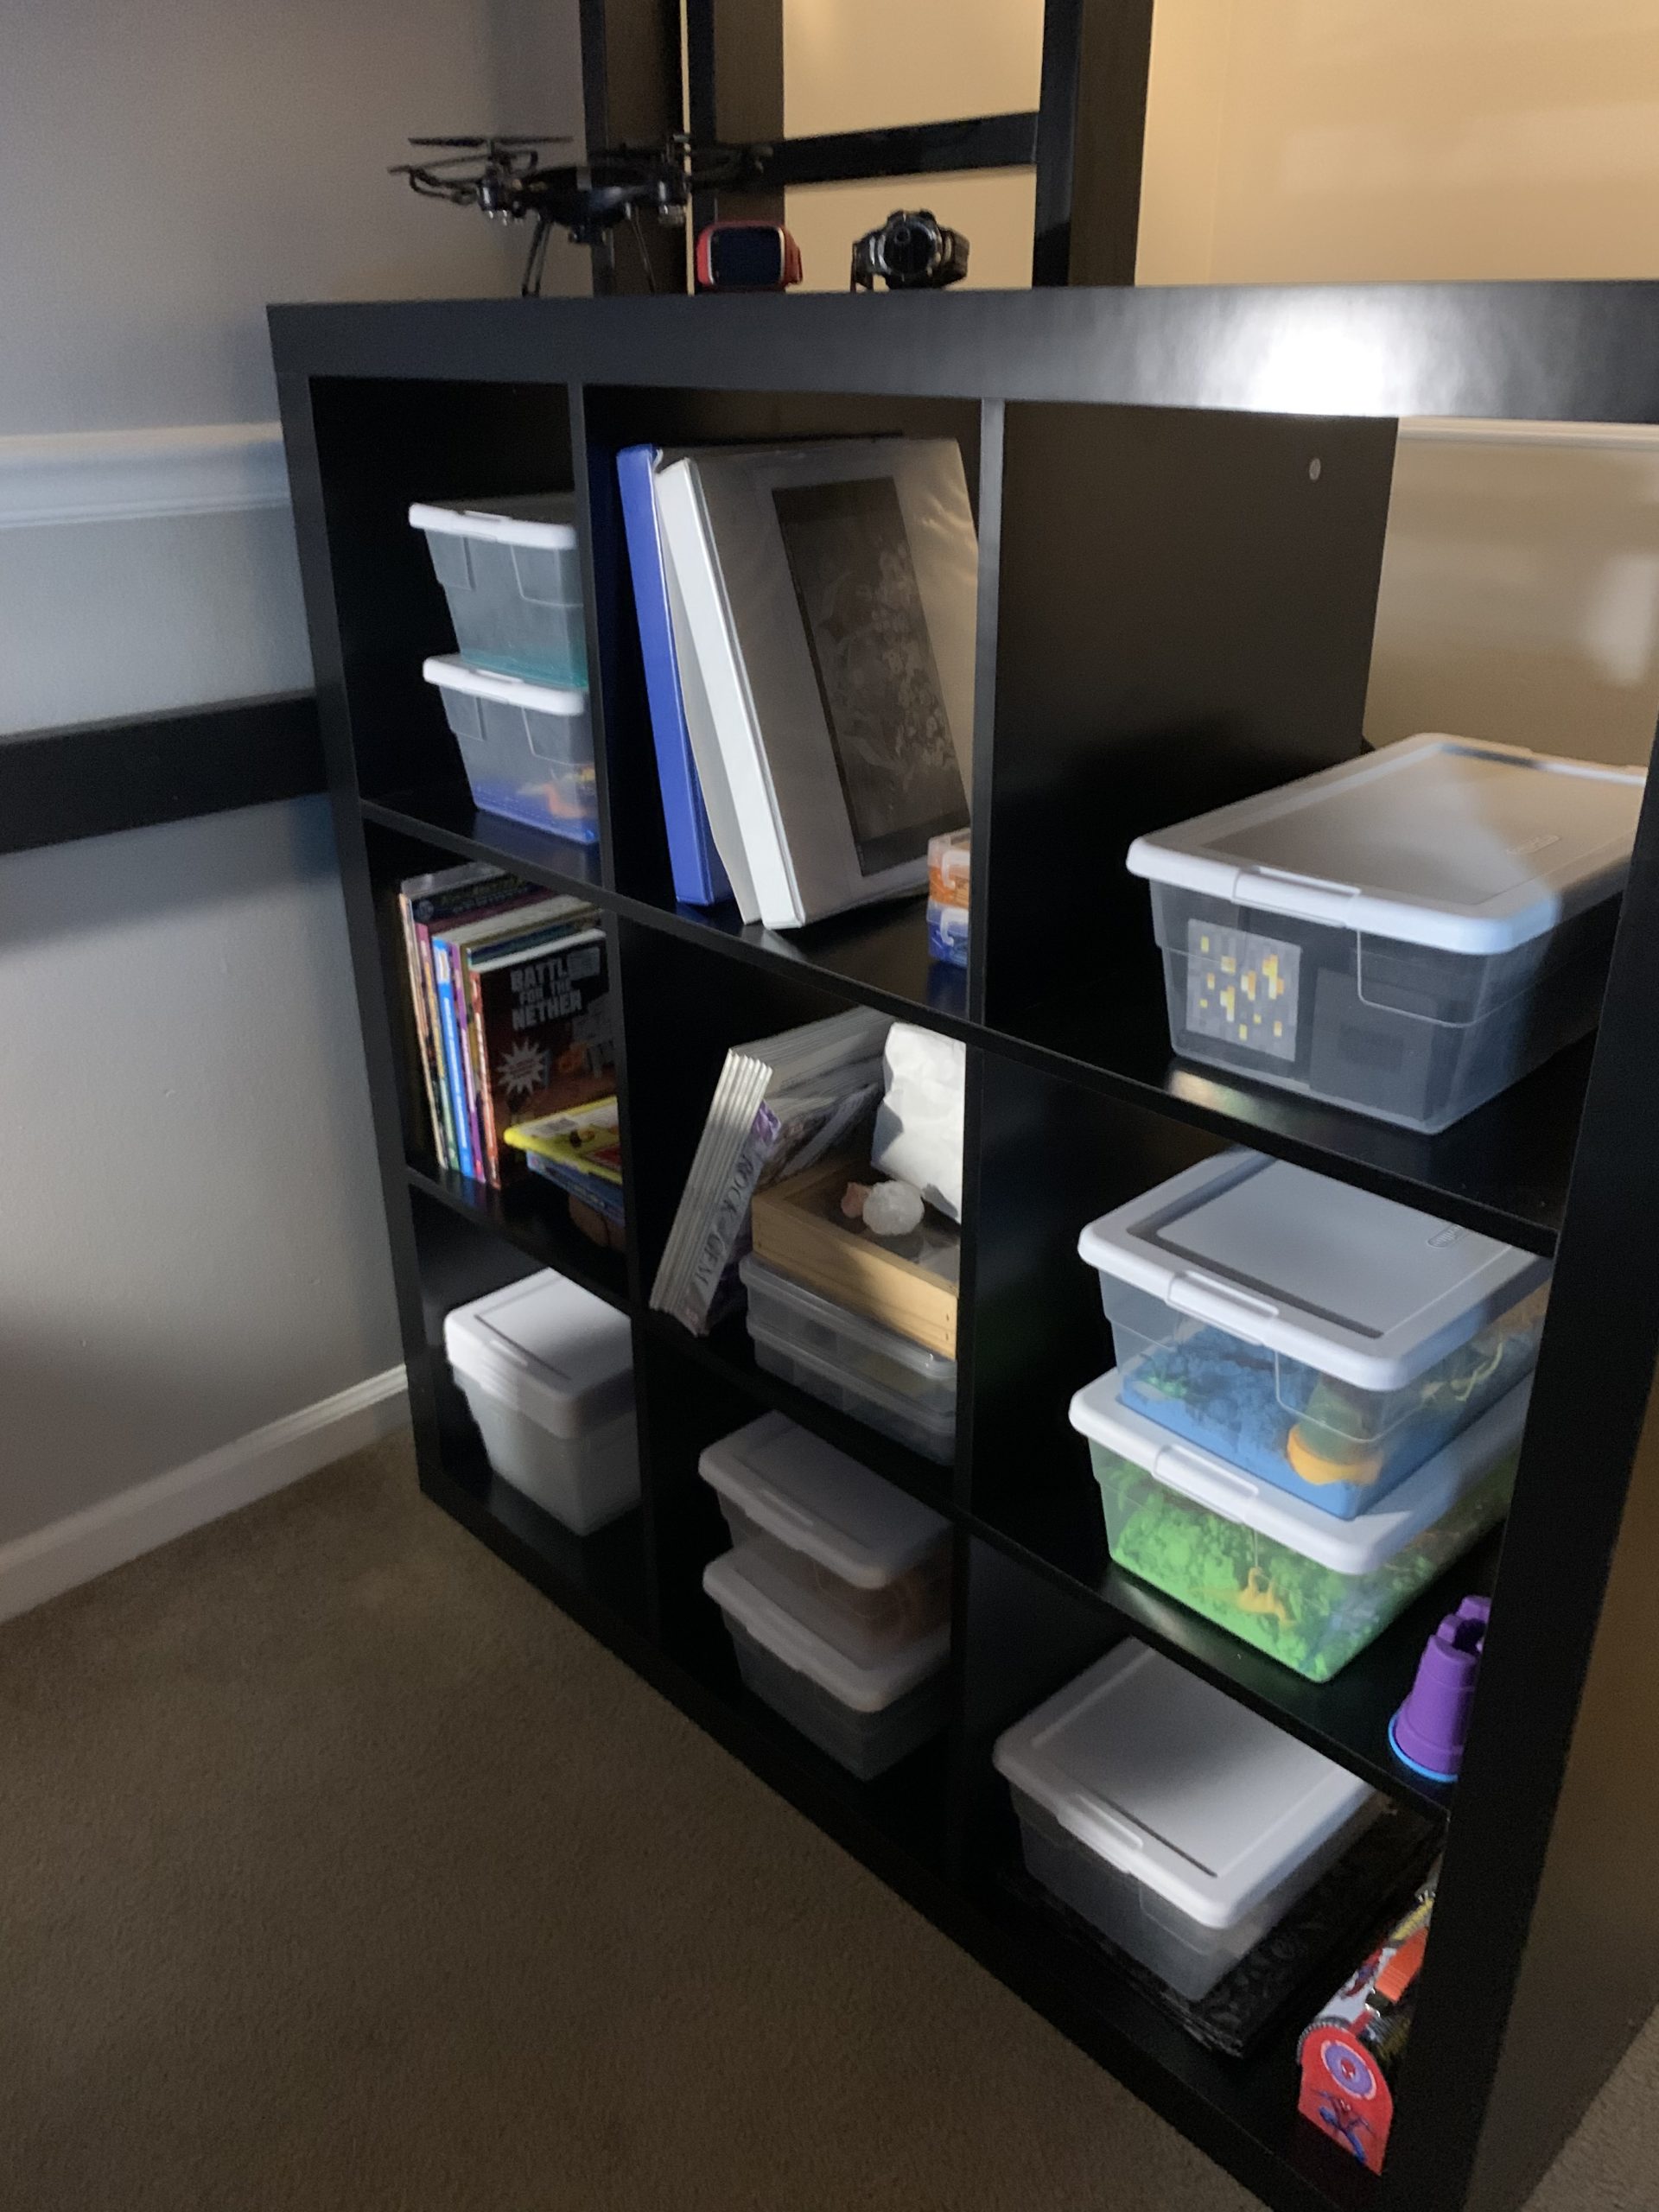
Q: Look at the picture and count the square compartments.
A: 9